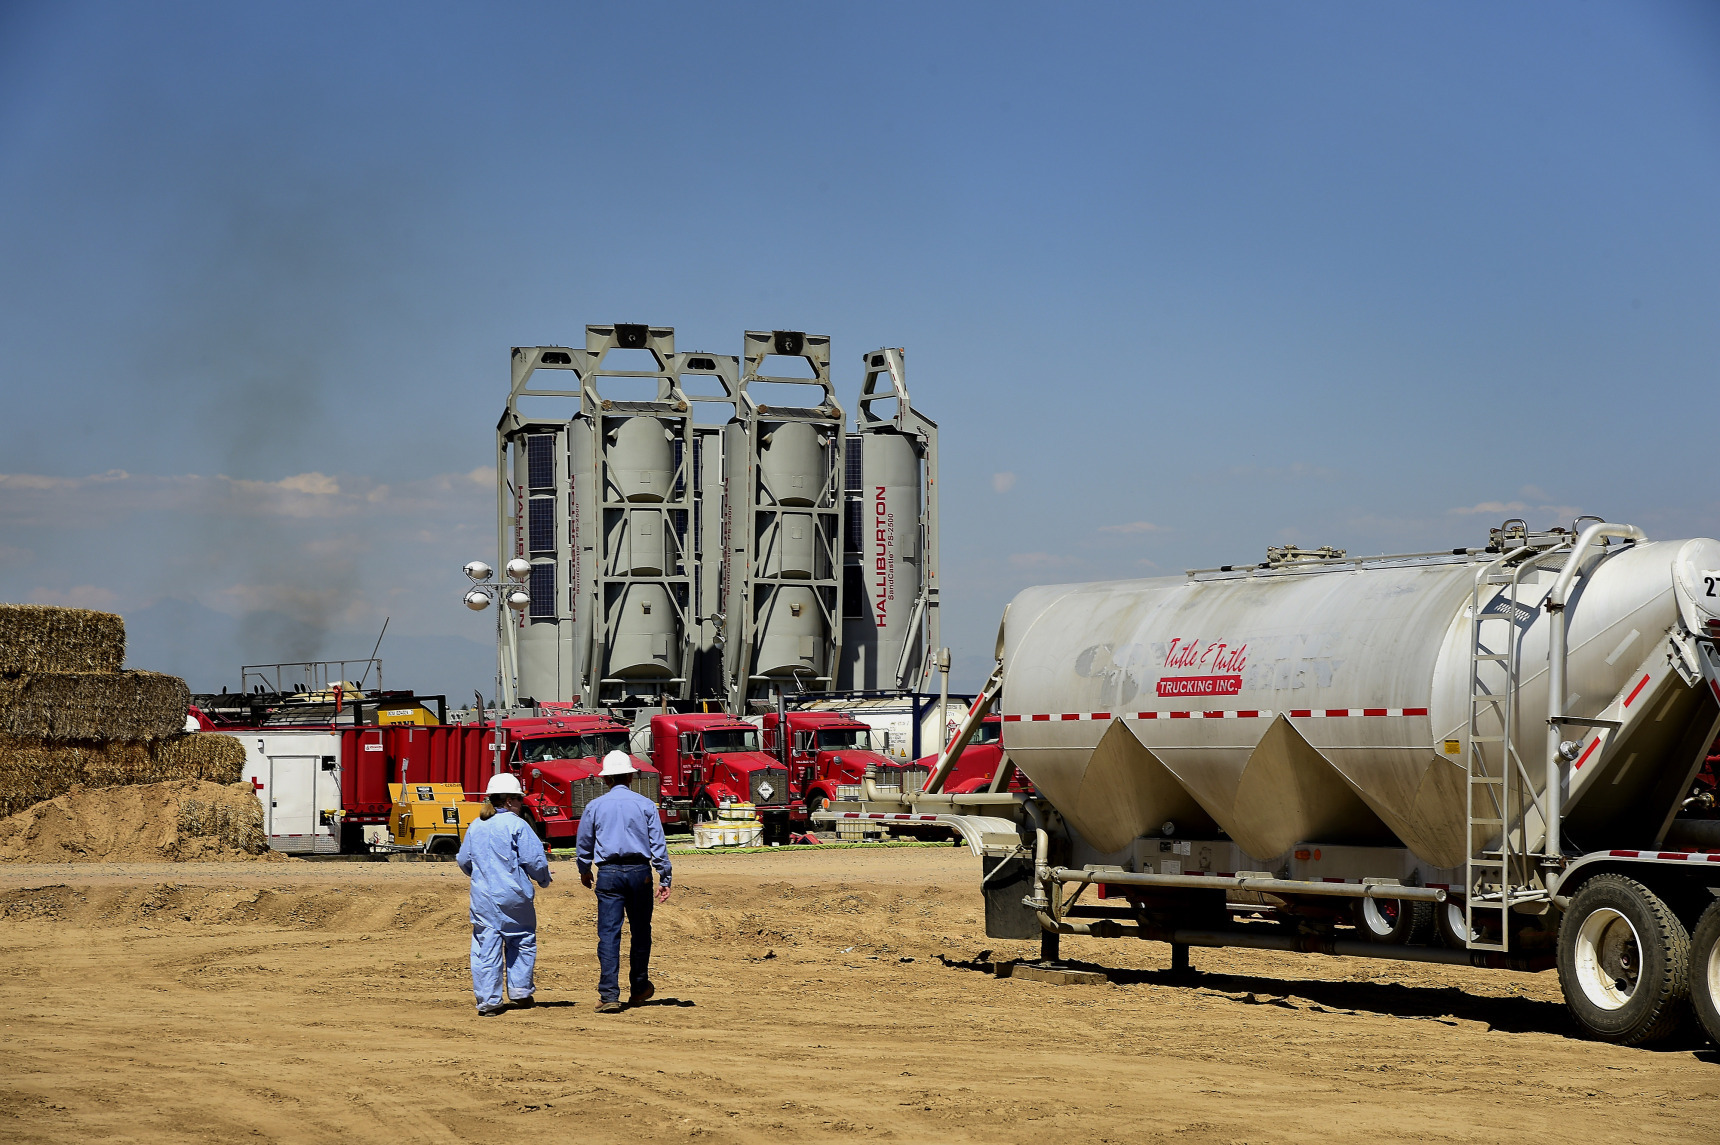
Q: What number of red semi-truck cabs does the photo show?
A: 5